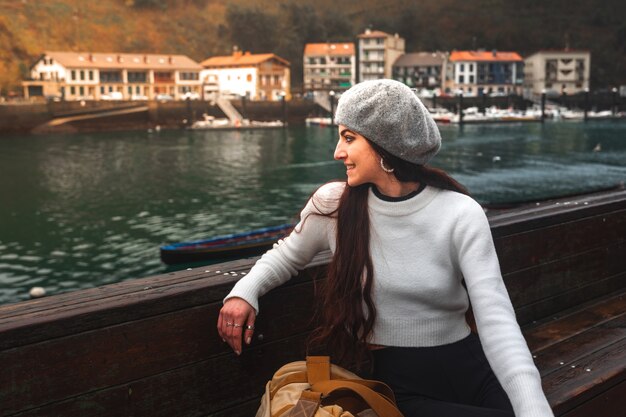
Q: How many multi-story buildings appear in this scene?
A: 7